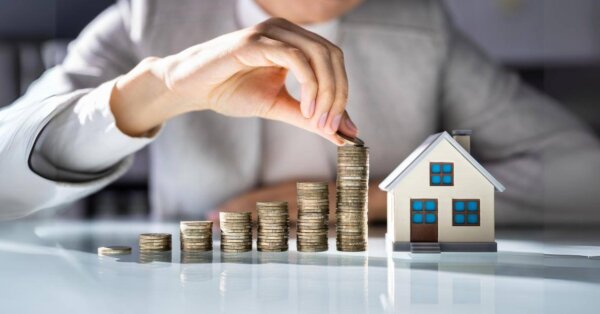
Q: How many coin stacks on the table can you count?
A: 7